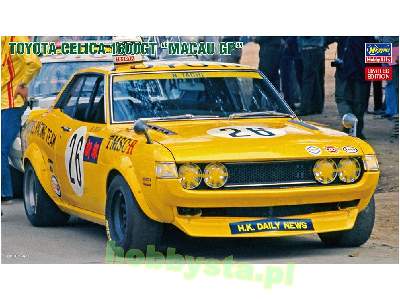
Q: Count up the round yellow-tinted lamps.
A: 4